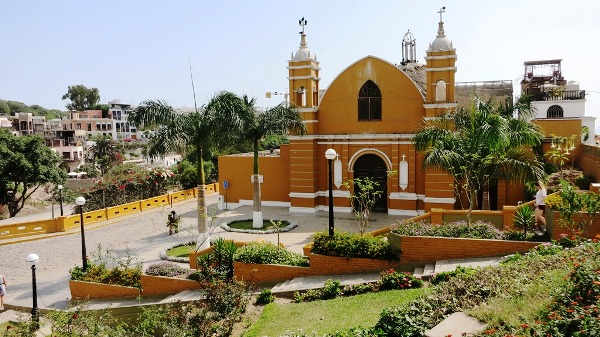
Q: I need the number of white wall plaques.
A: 2